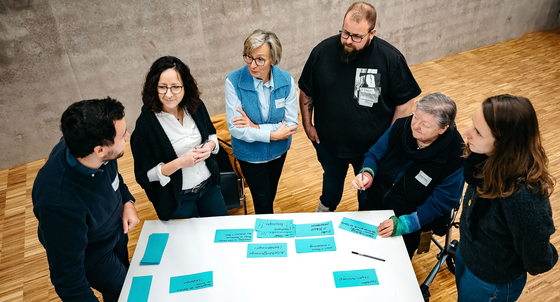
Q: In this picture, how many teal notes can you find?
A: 11